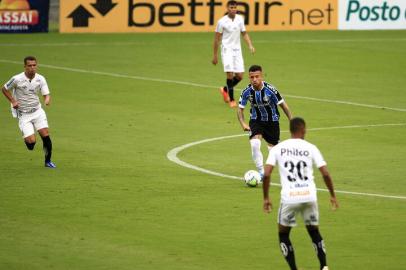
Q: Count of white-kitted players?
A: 3